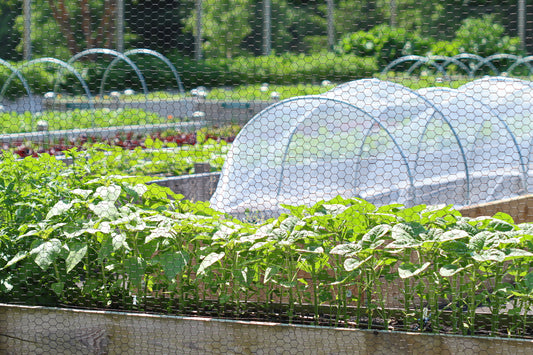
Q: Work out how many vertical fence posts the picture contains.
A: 7